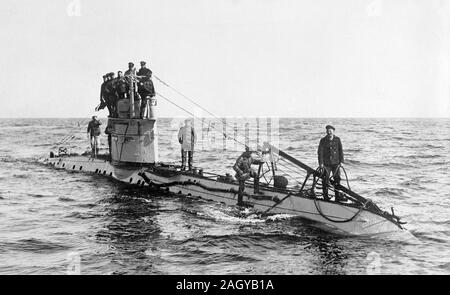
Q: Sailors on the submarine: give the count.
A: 10